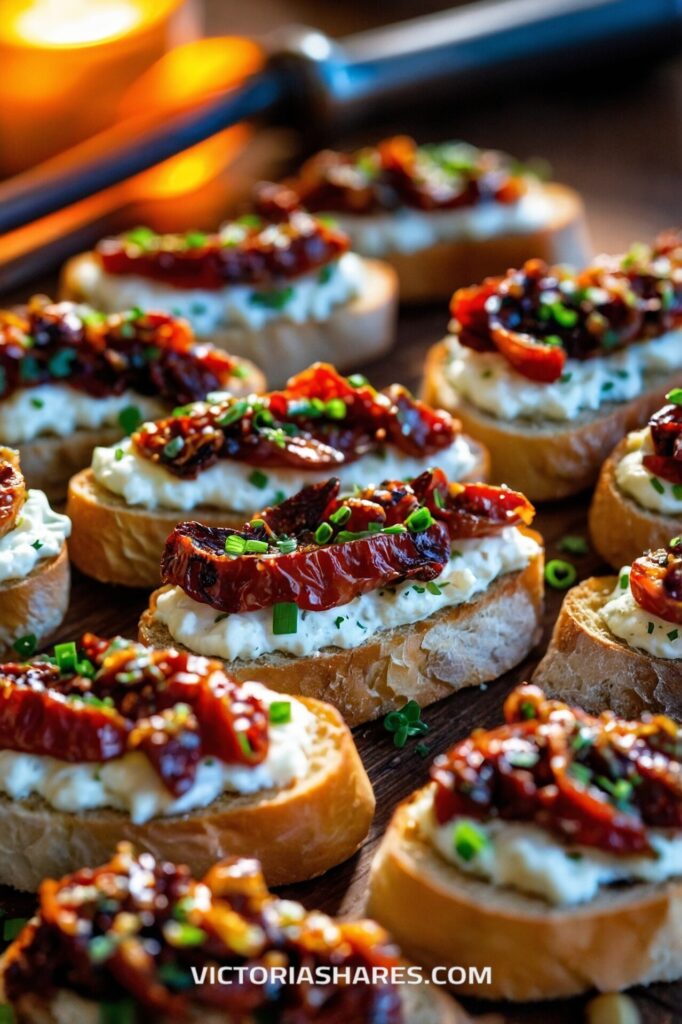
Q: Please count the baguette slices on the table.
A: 12